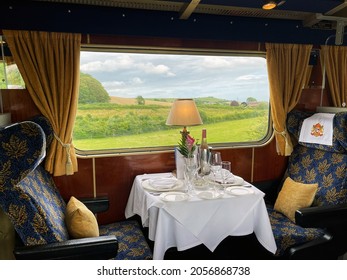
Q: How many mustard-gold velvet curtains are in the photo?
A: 3